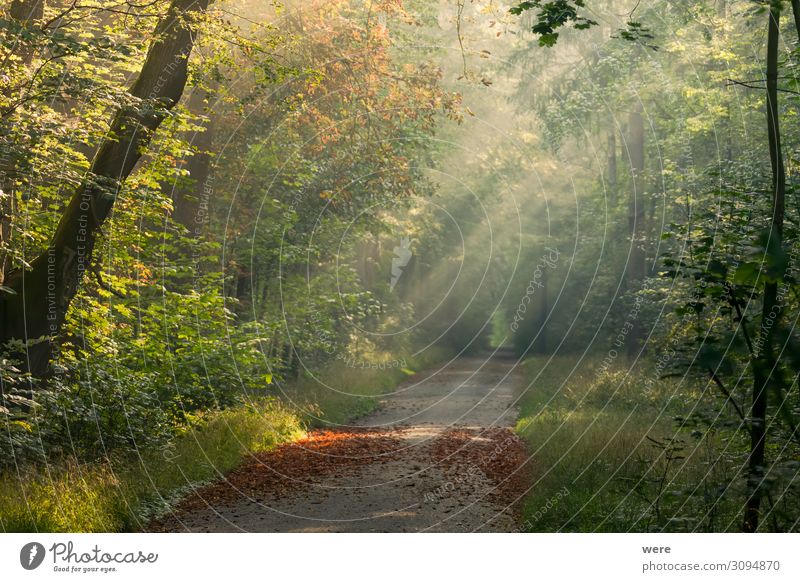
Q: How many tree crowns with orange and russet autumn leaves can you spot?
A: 1